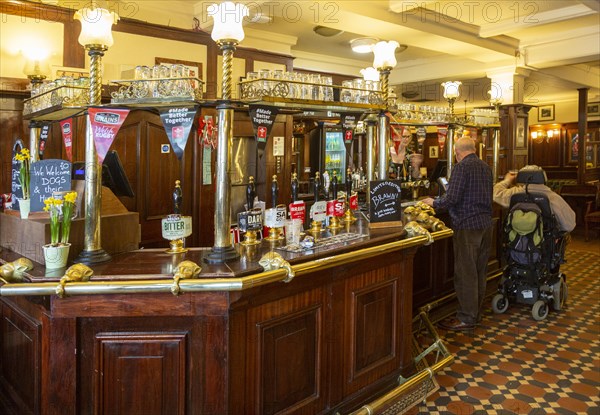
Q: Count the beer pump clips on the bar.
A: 7